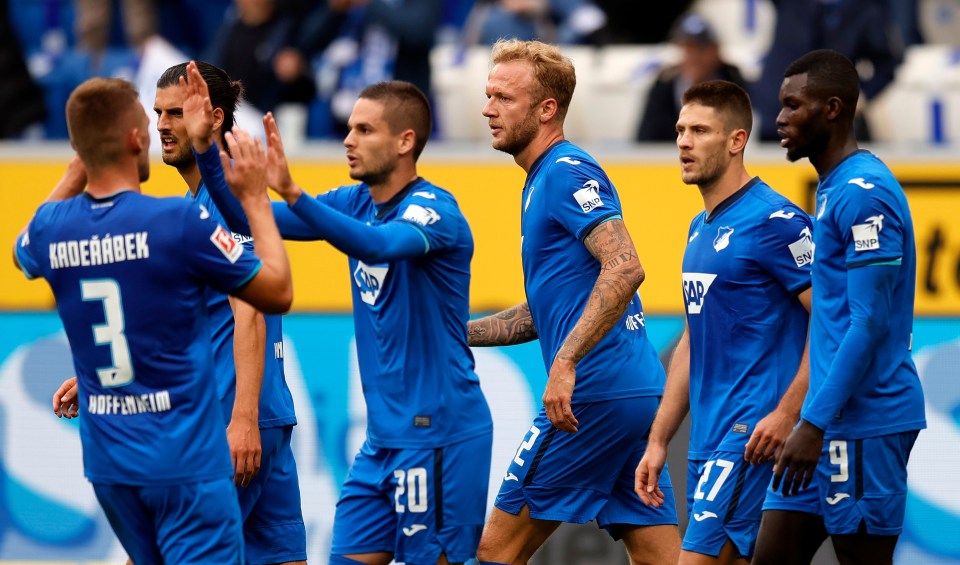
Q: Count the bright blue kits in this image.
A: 6